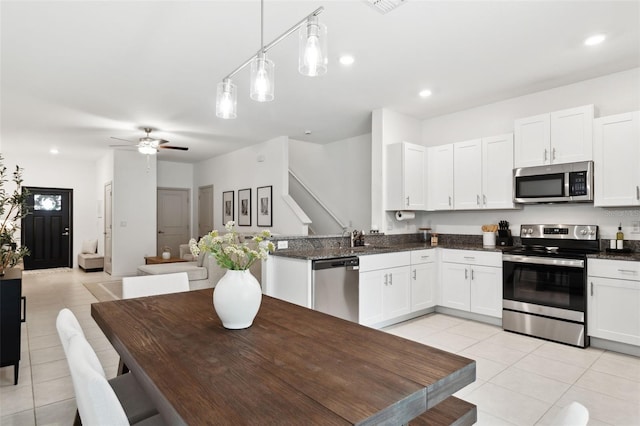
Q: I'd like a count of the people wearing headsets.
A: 0